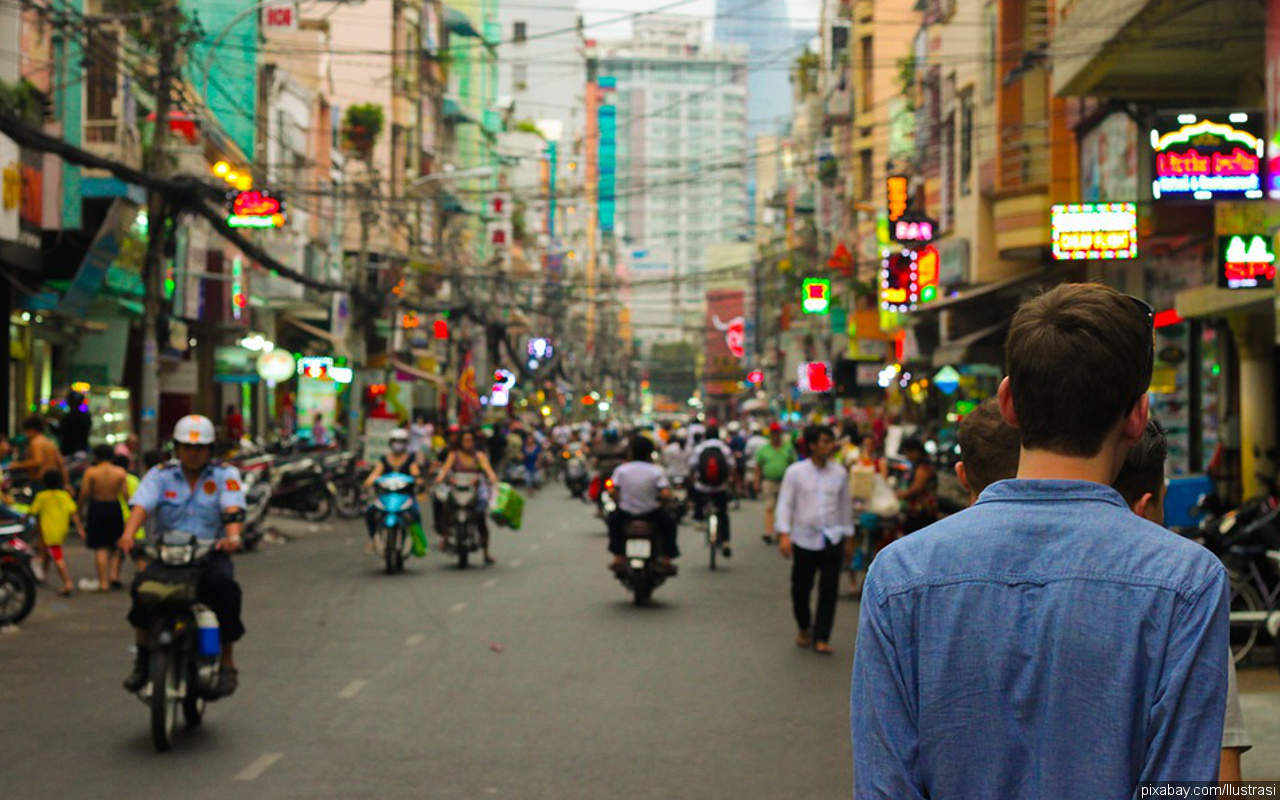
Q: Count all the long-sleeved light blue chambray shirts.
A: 1